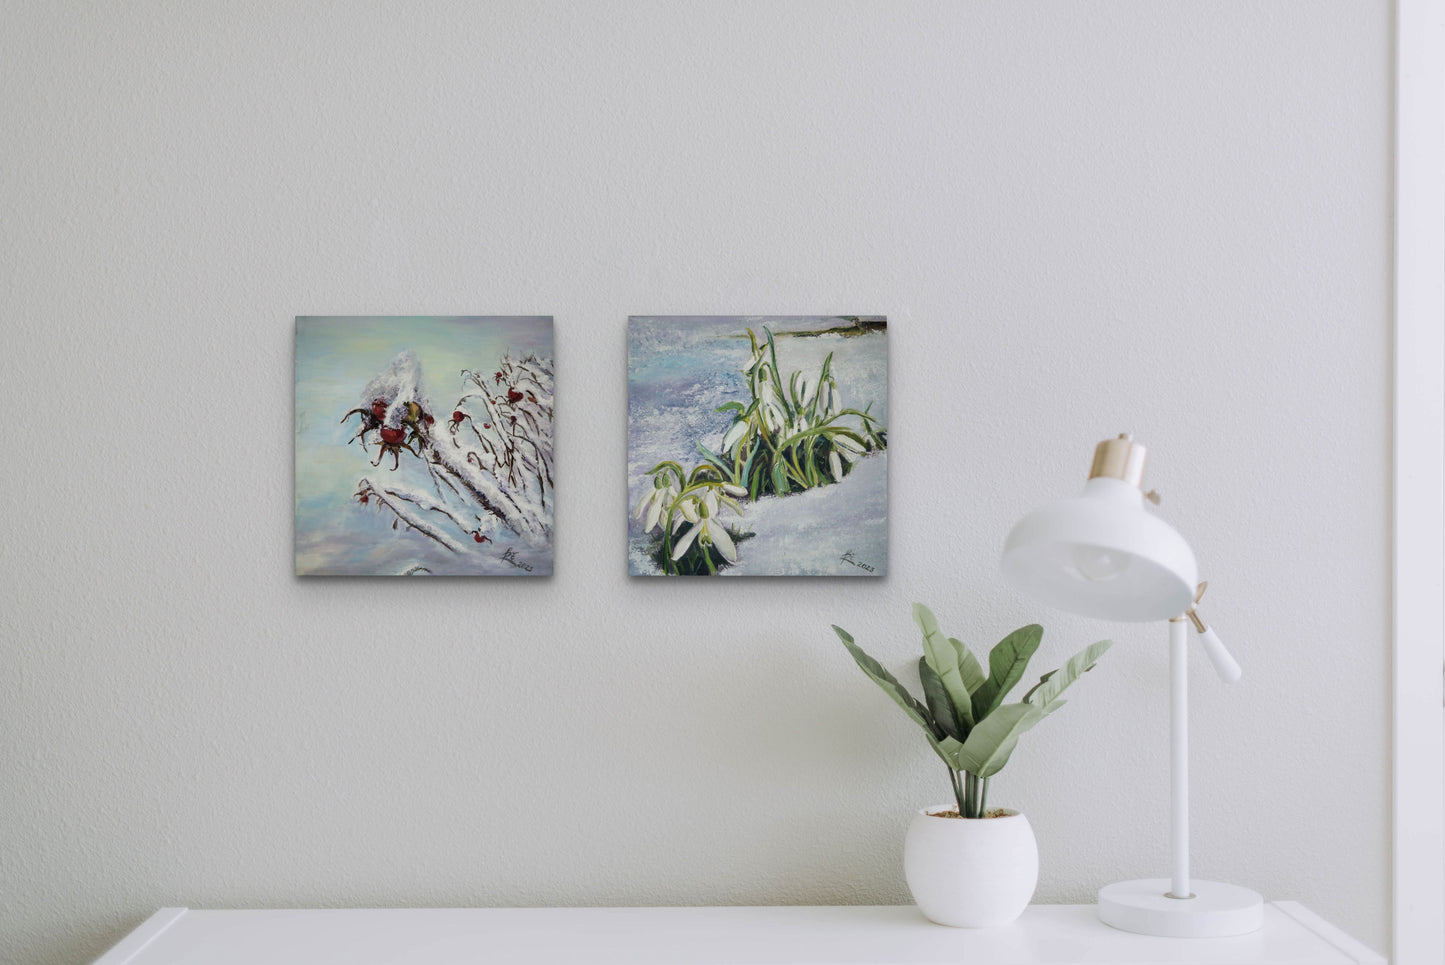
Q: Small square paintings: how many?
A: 2